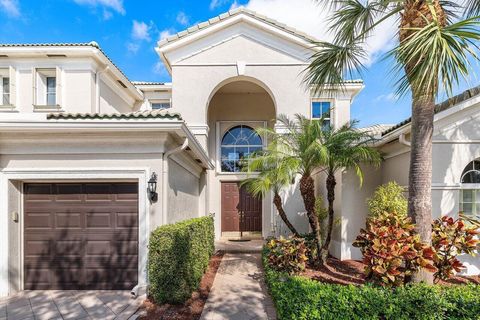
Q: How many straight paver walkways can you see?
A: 1